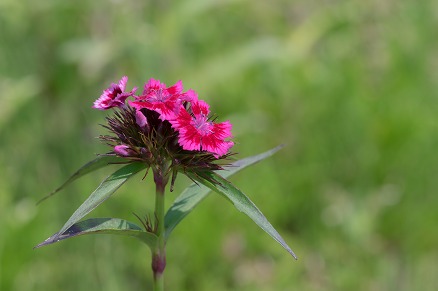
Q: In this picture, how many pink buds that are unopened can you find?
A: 2